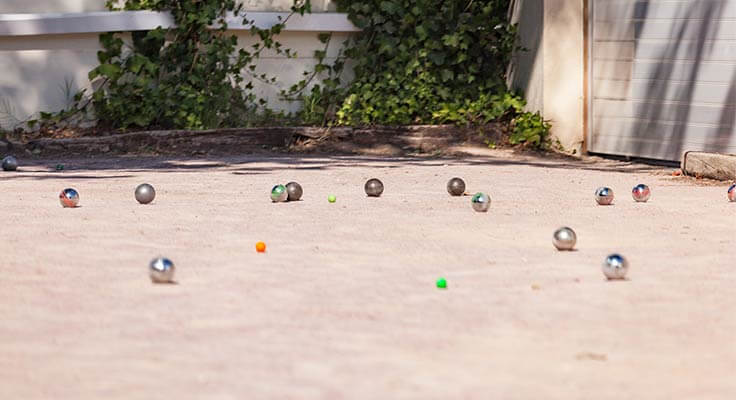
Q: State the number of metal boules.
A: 14